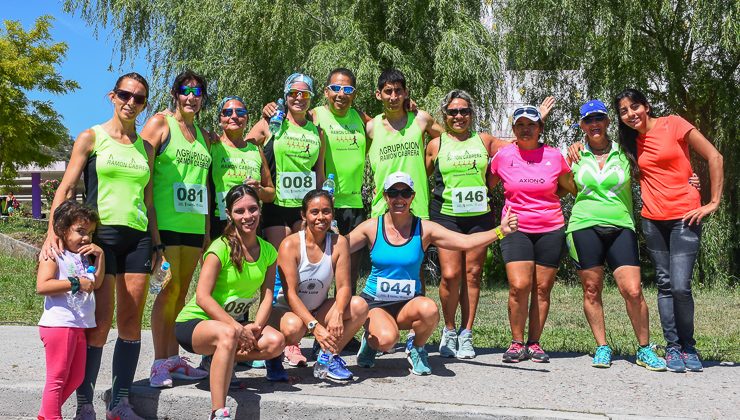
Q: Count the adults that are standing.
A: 10